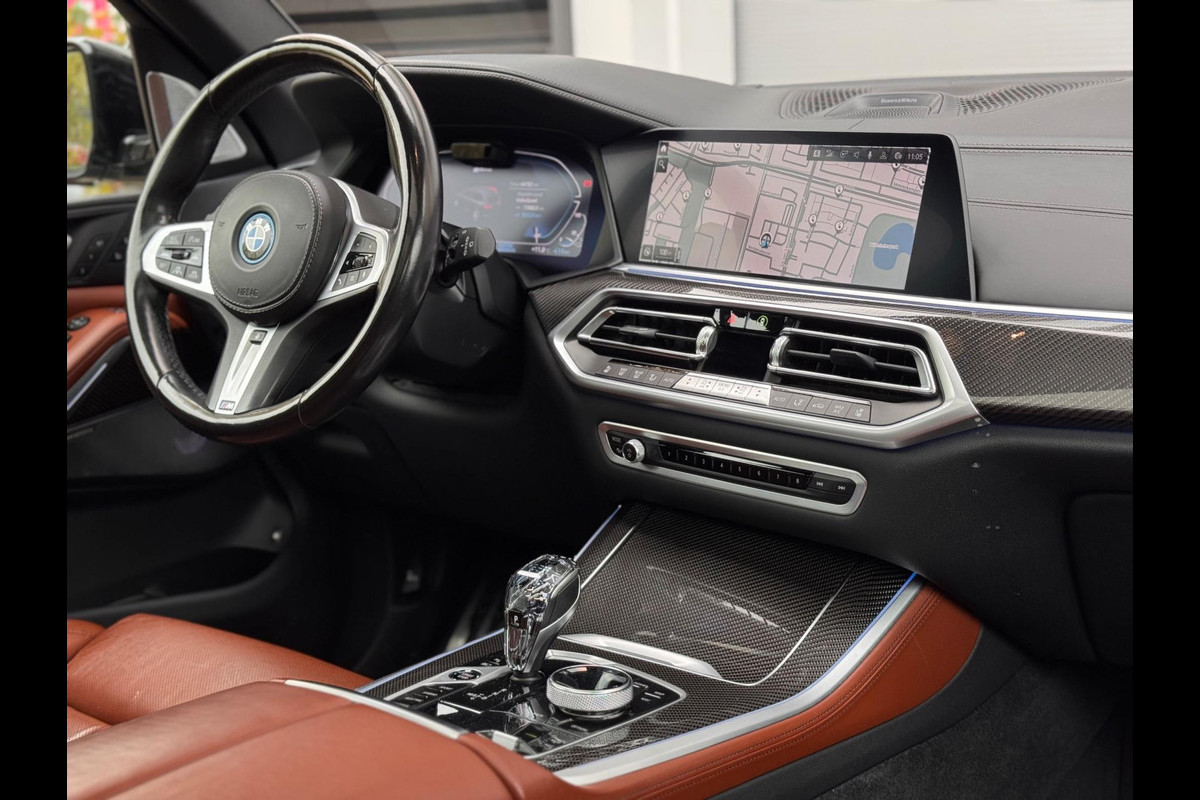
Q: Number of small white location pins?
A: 10